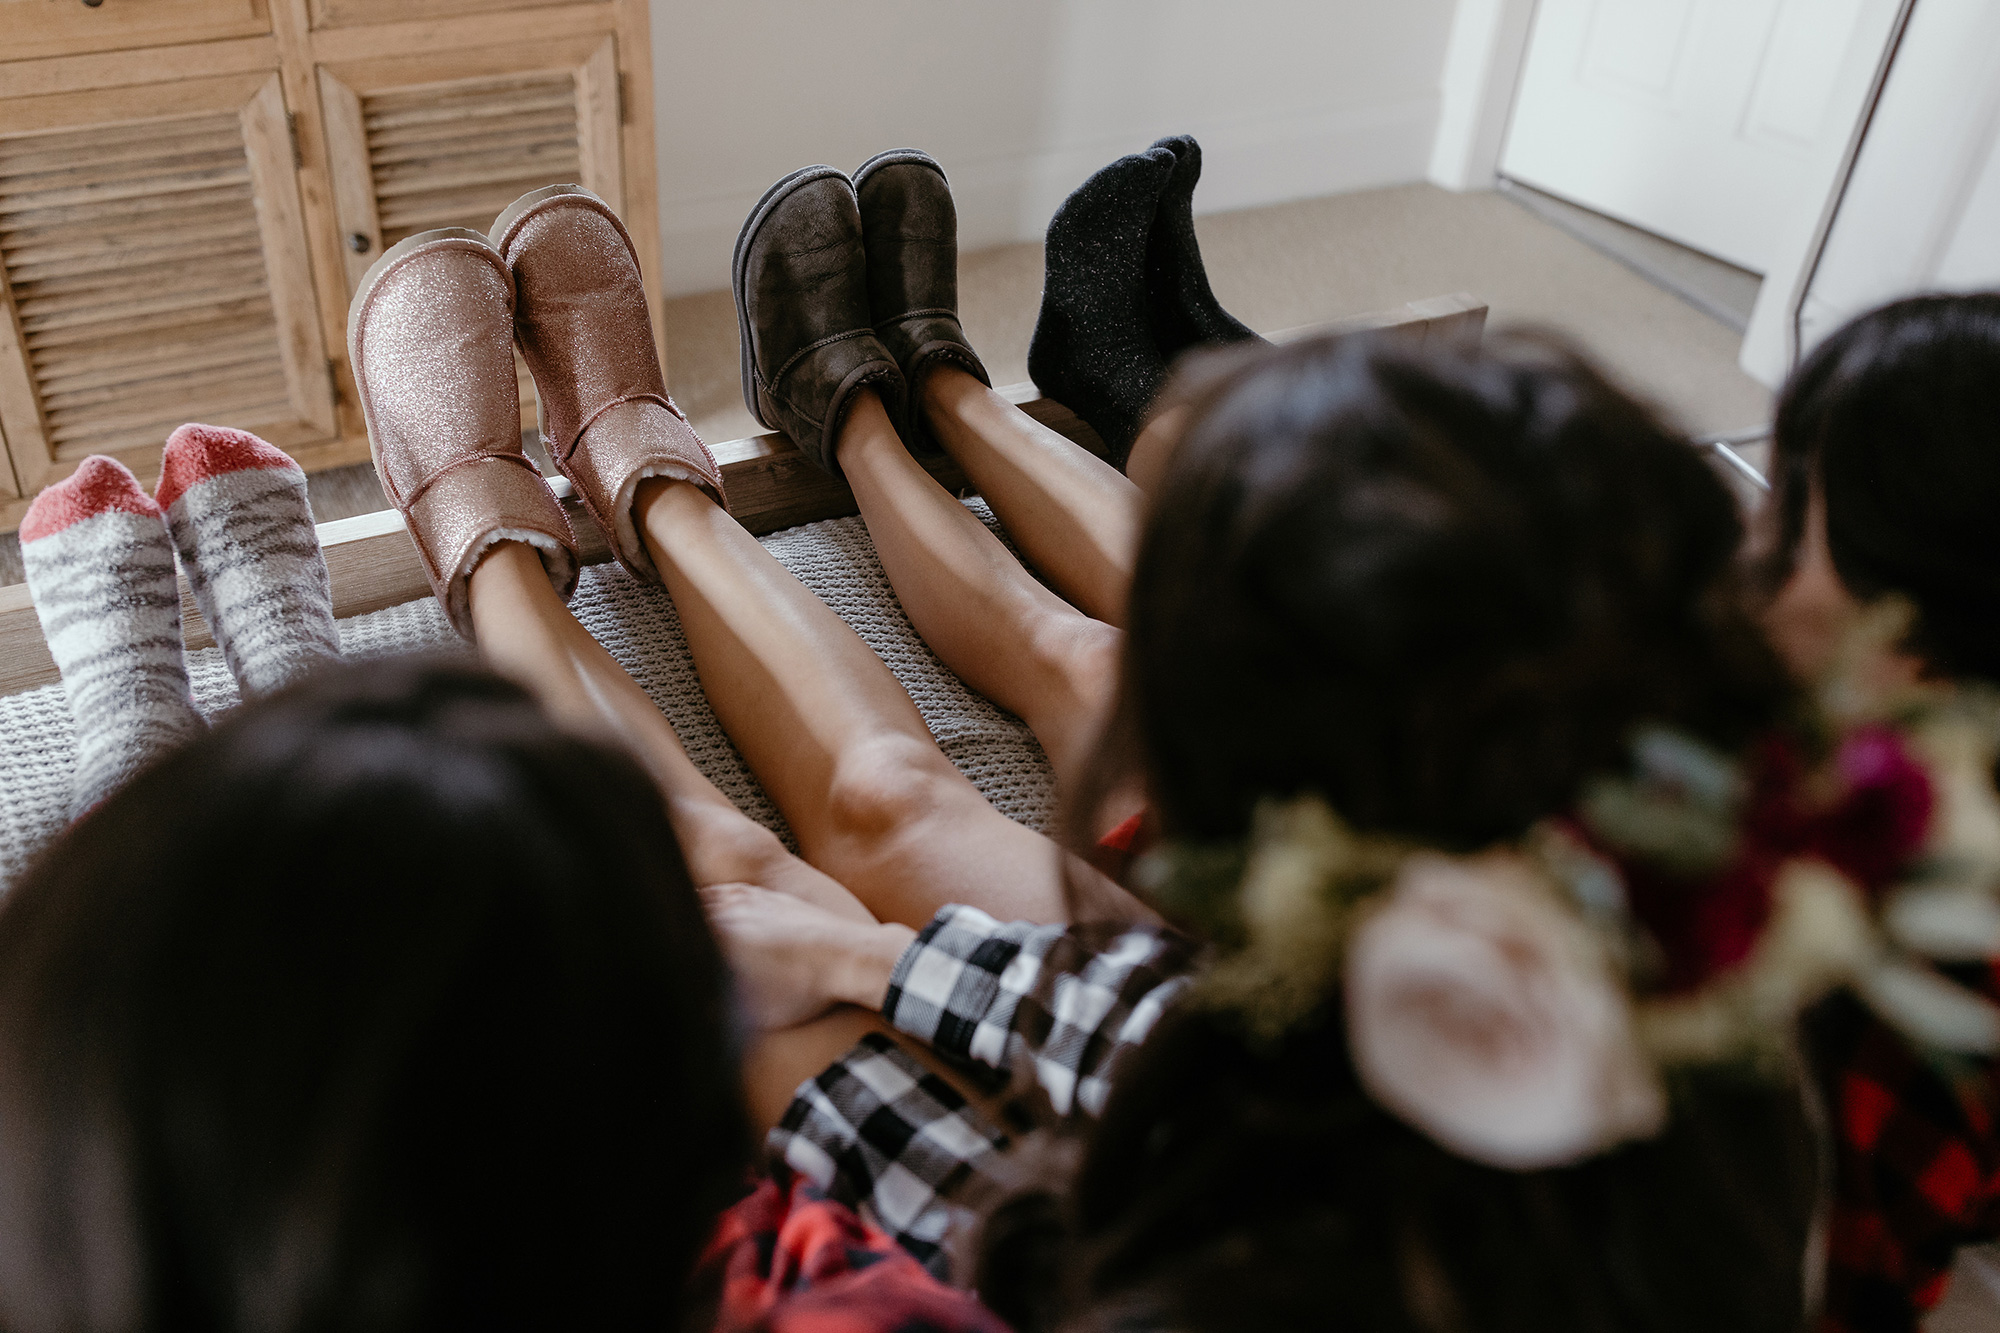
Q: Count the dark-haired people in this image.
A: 3